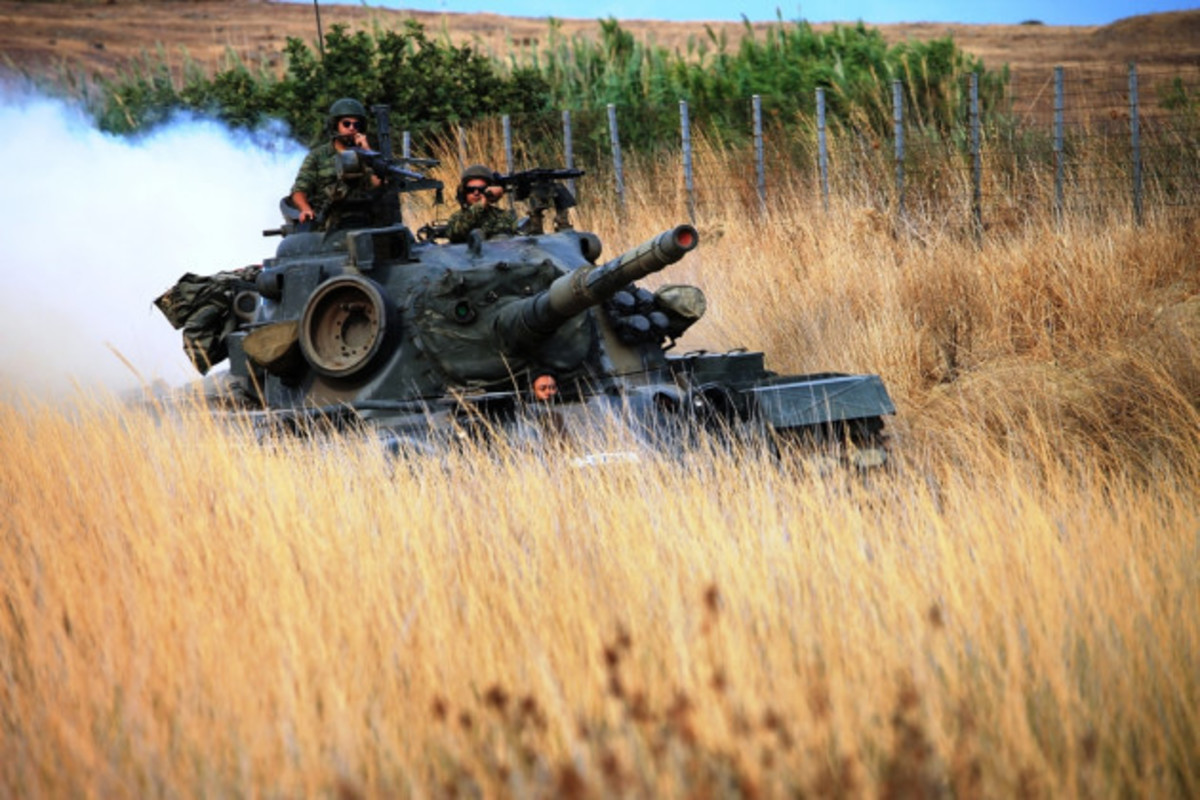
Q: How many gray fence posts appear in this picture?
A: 12